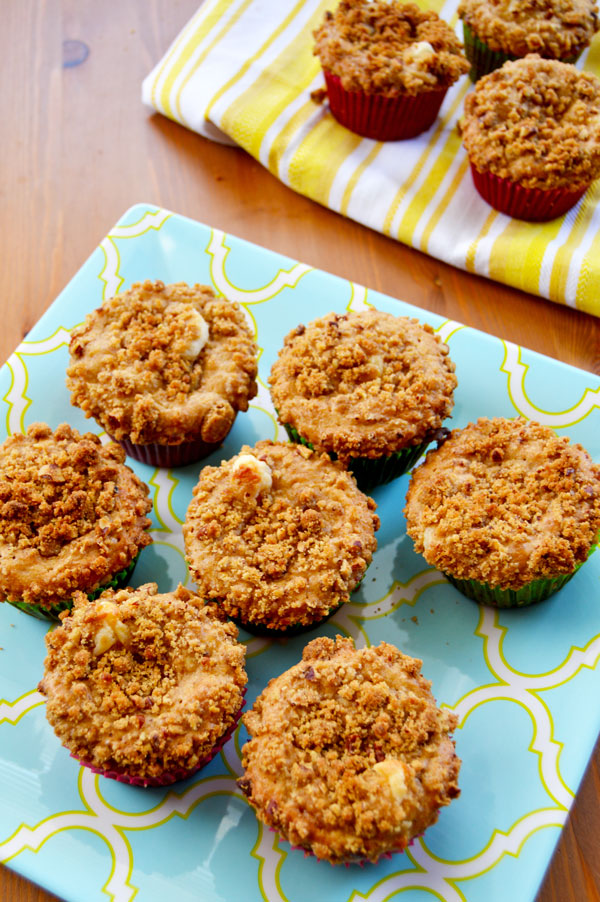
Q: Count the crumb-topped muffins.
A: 10